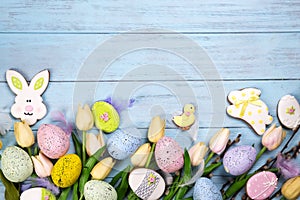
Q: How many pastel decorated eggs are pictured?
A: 13